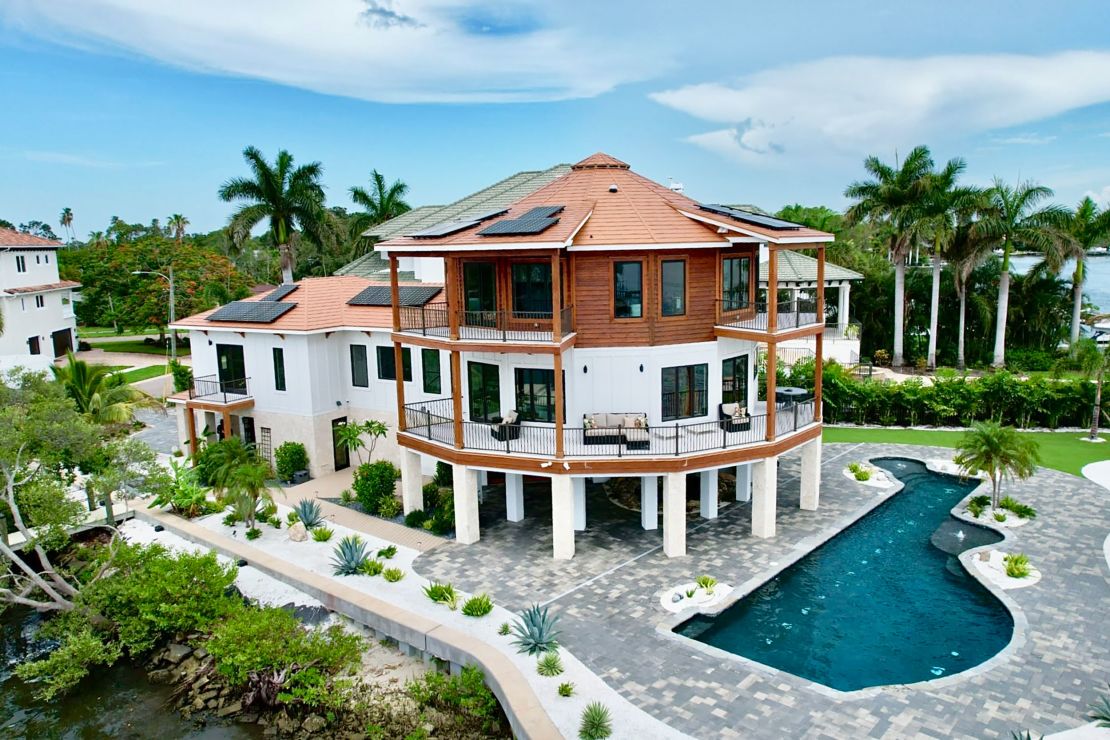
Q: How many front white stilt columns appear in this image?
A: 6